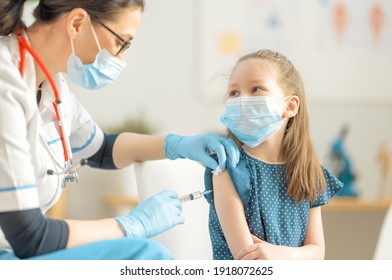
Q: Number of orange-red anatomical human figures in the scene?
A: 2